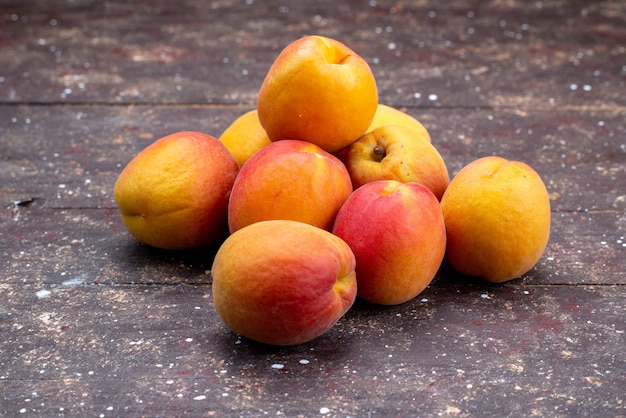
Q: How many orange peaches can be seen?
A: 9